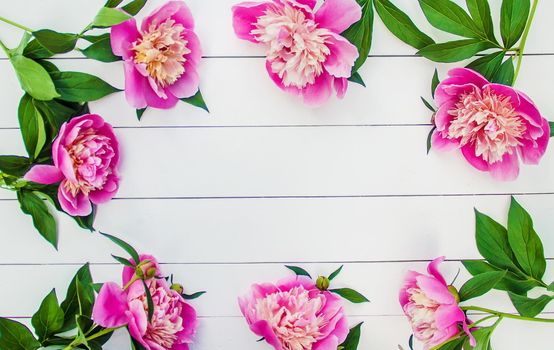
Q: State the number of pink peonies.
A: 7